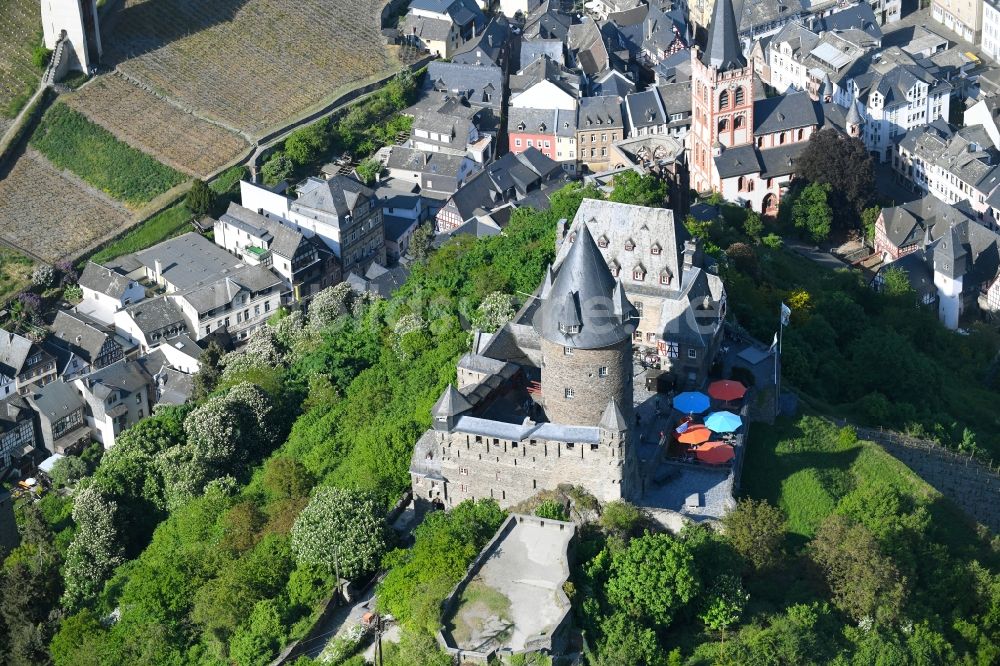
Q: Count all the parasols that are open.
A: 5